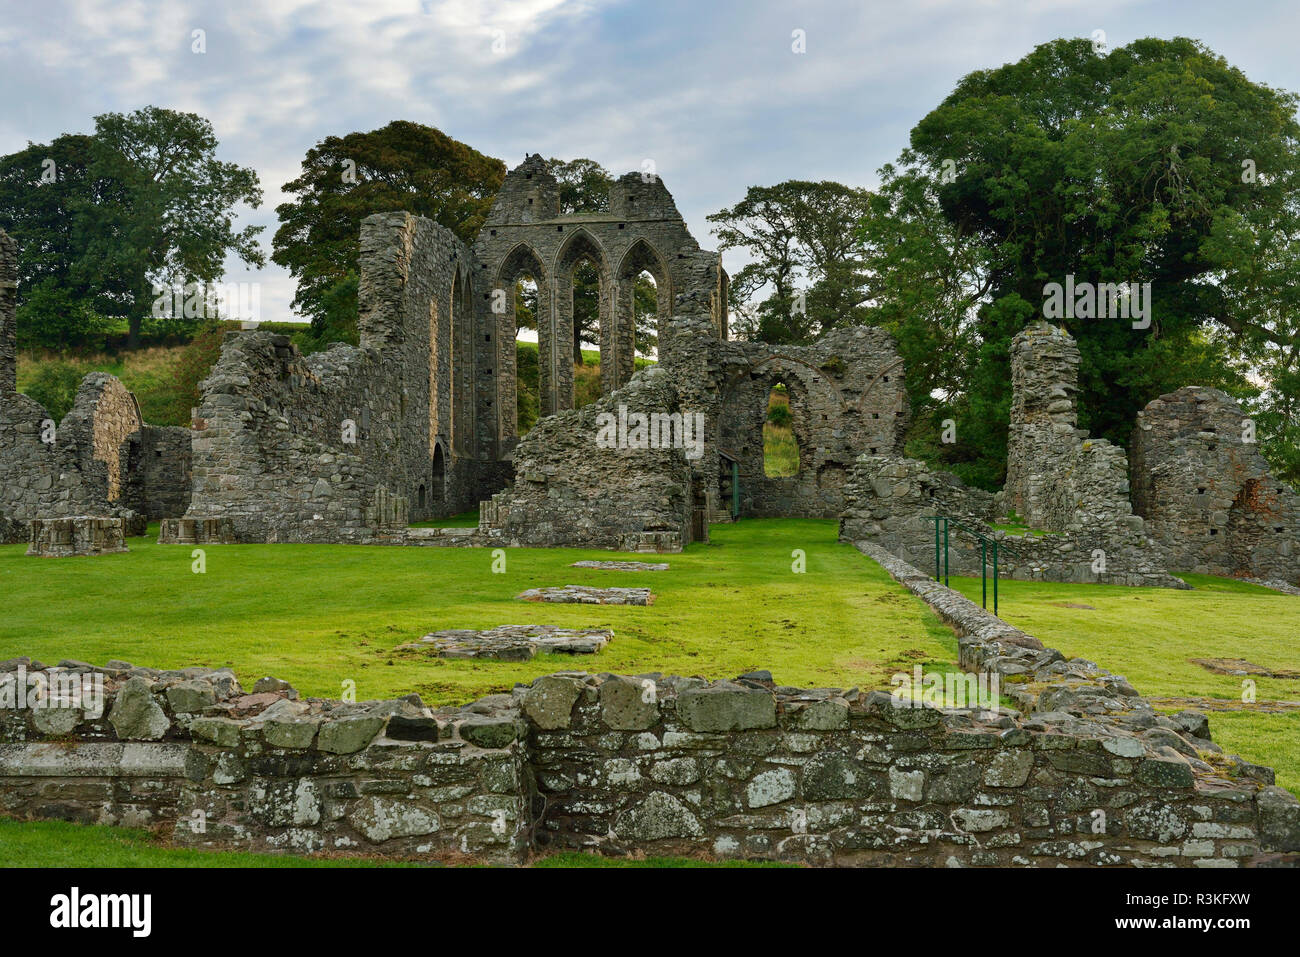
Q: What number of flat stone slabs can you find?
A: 3